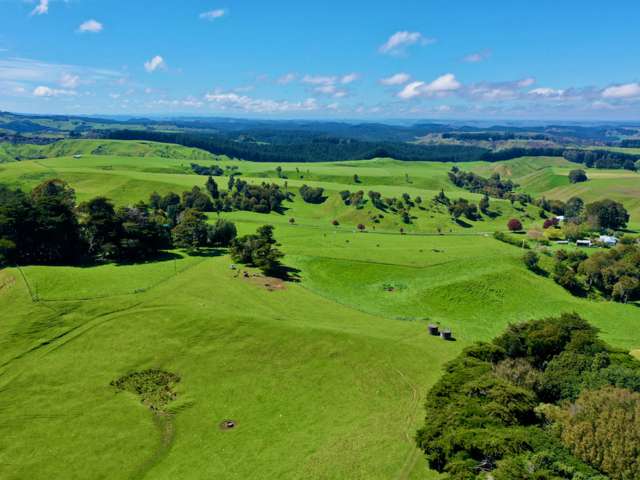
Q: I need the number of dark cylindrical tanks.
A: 2